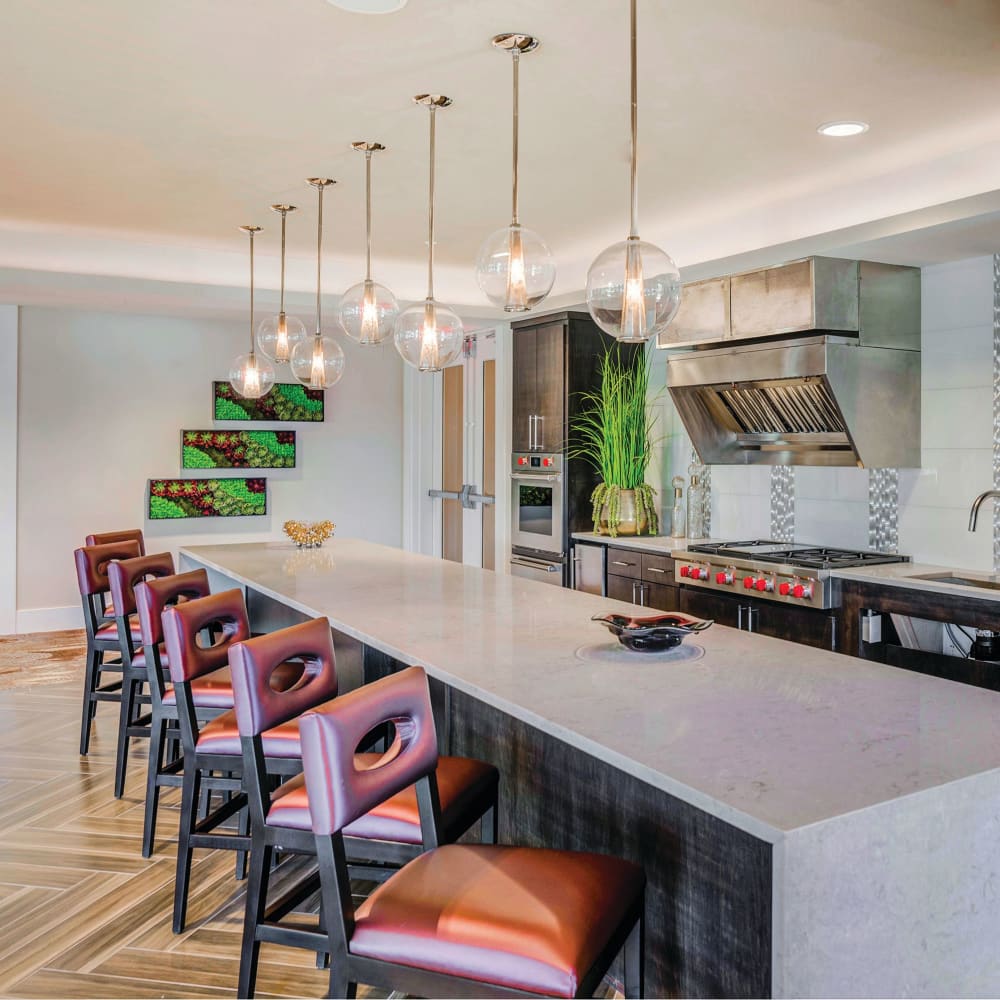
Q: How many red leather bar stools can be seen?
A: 7